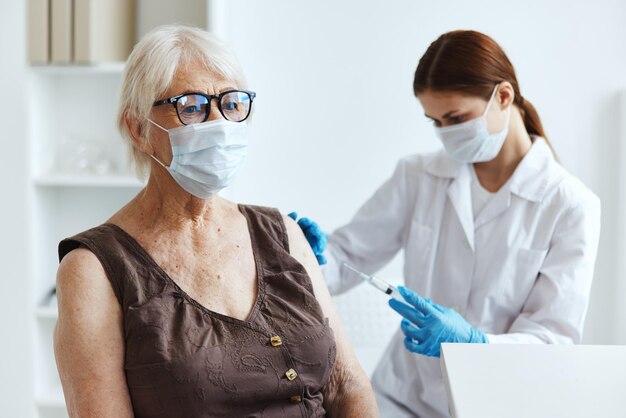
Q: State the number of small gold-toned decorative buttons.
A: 3